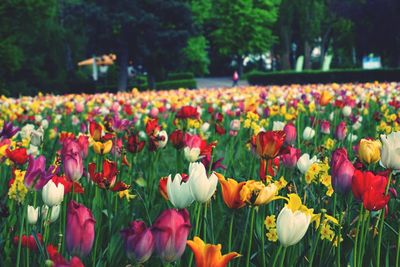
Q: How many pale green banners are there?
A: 2